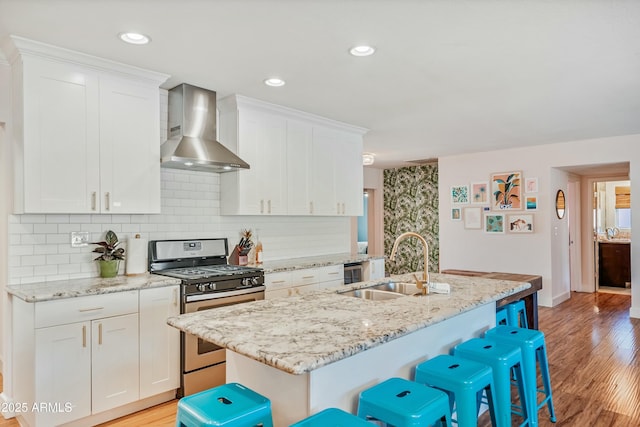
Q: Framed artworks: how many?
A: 9